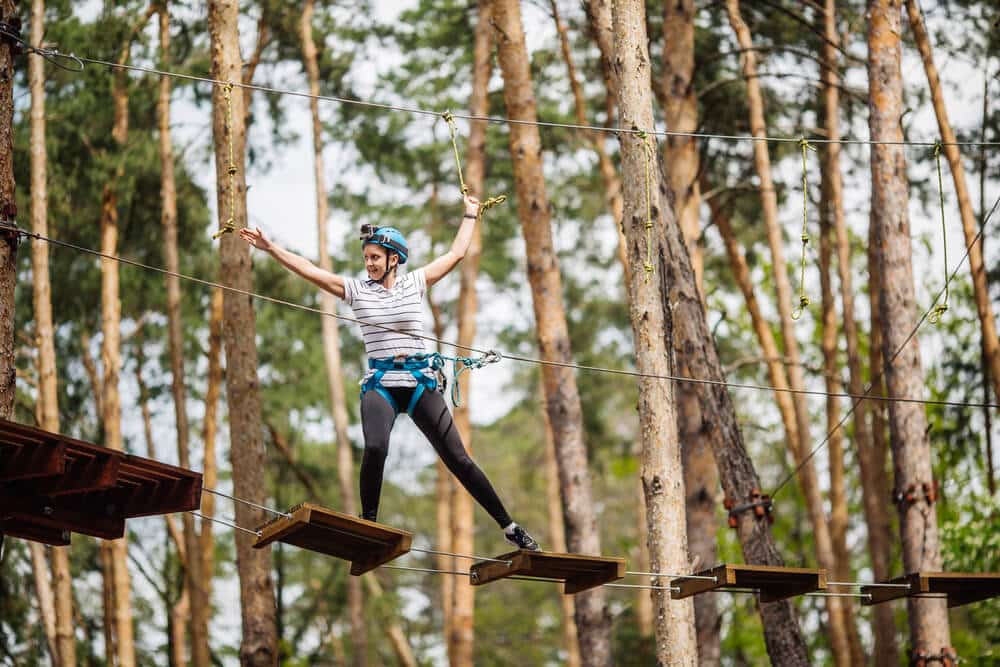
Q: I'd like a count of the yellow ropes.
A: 5